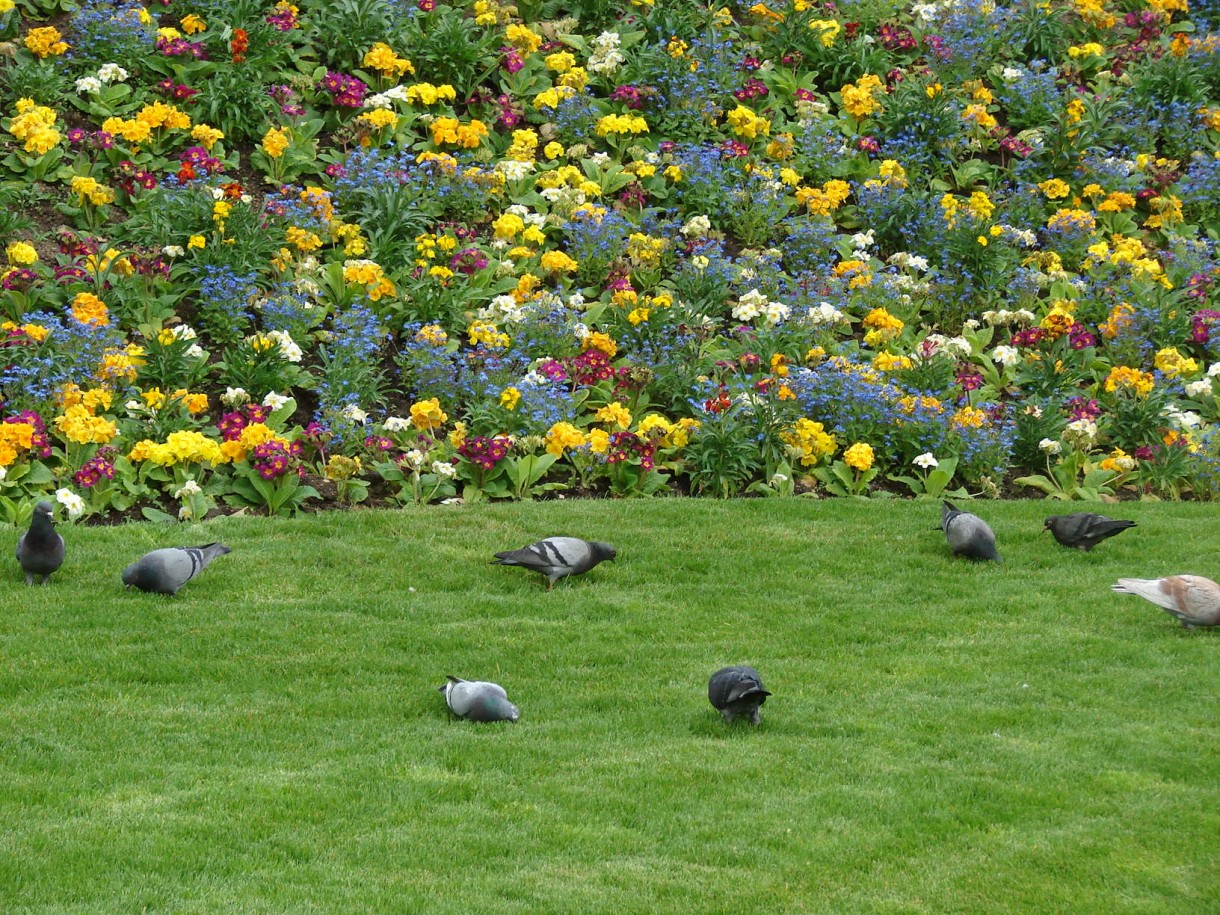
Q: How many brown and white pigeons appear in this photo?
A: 1